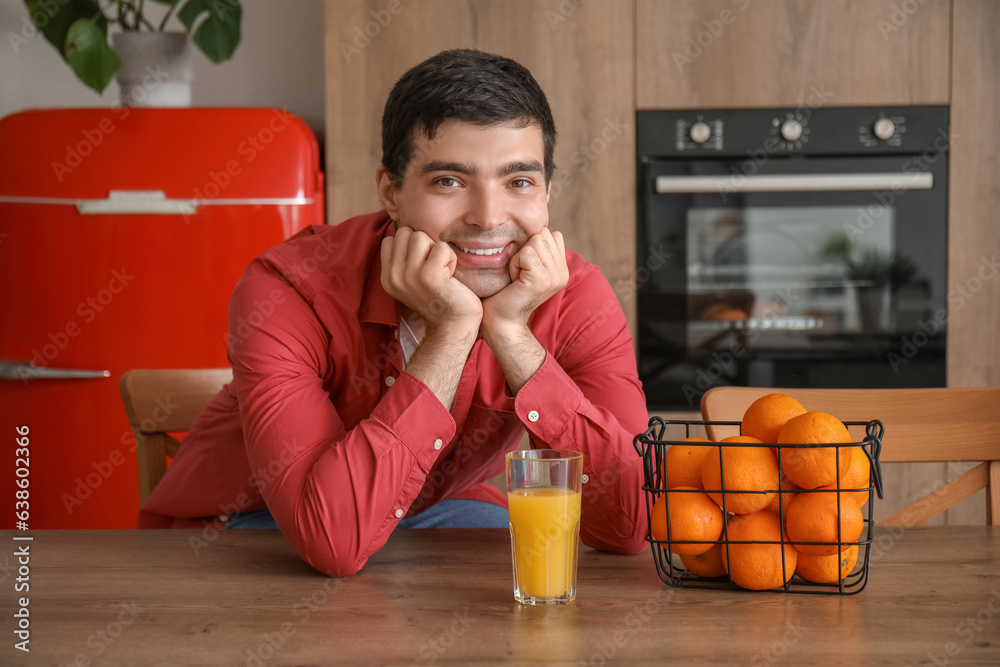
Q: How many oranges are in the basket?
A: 11